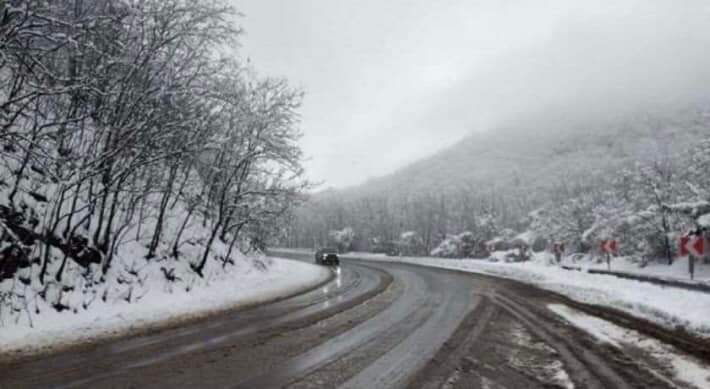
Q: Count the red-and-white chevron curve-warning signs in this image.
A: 3